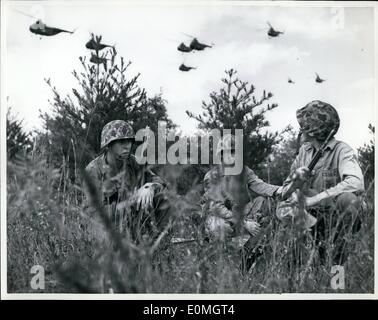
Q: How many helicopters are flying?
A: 9